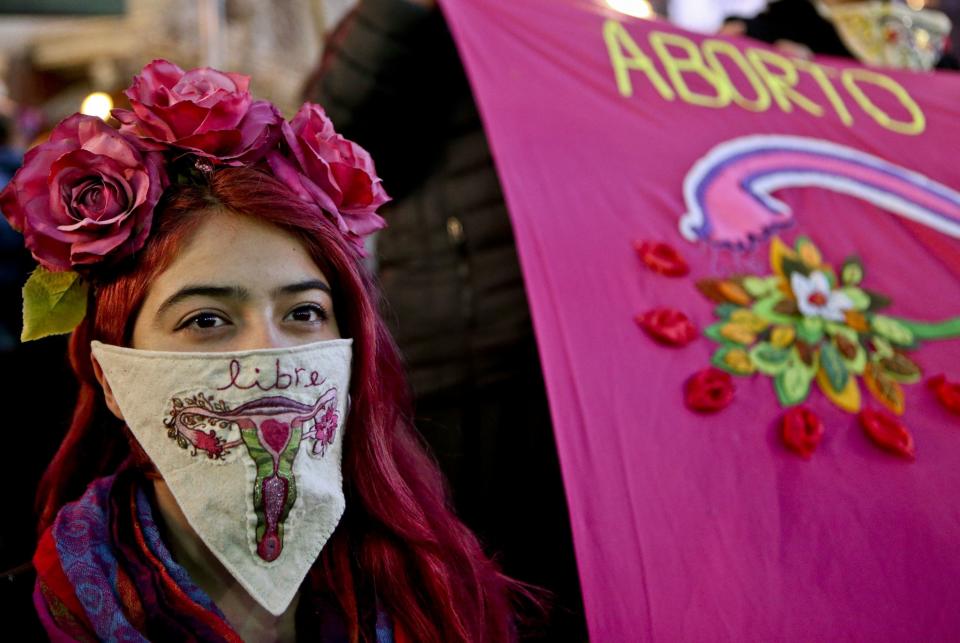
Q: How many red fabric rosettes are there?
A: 6